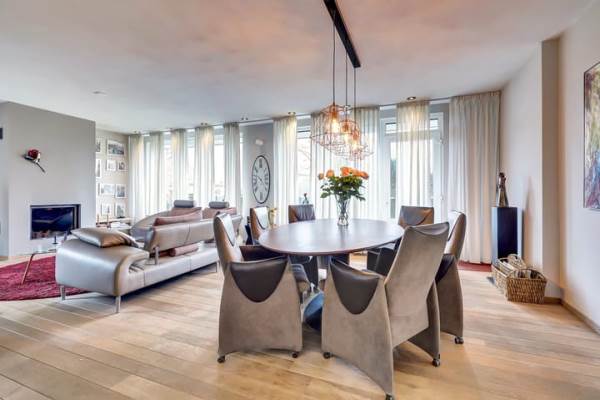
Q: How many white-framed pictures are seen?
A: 9